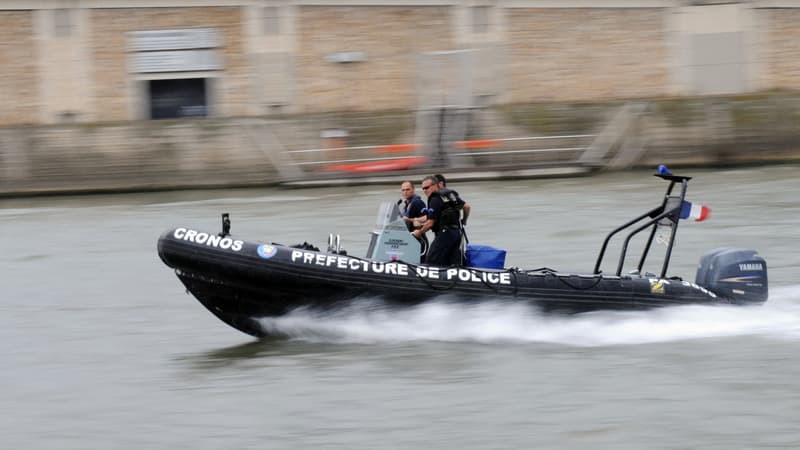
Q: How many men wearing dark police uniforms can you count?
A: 3